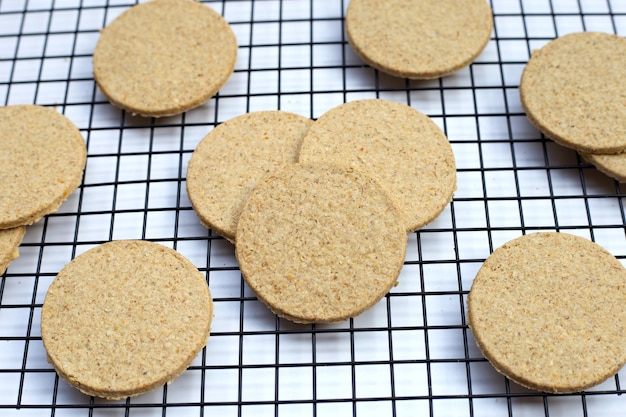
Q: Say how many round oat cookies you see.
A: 11